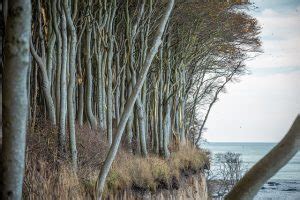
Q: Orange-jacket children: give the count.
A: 0